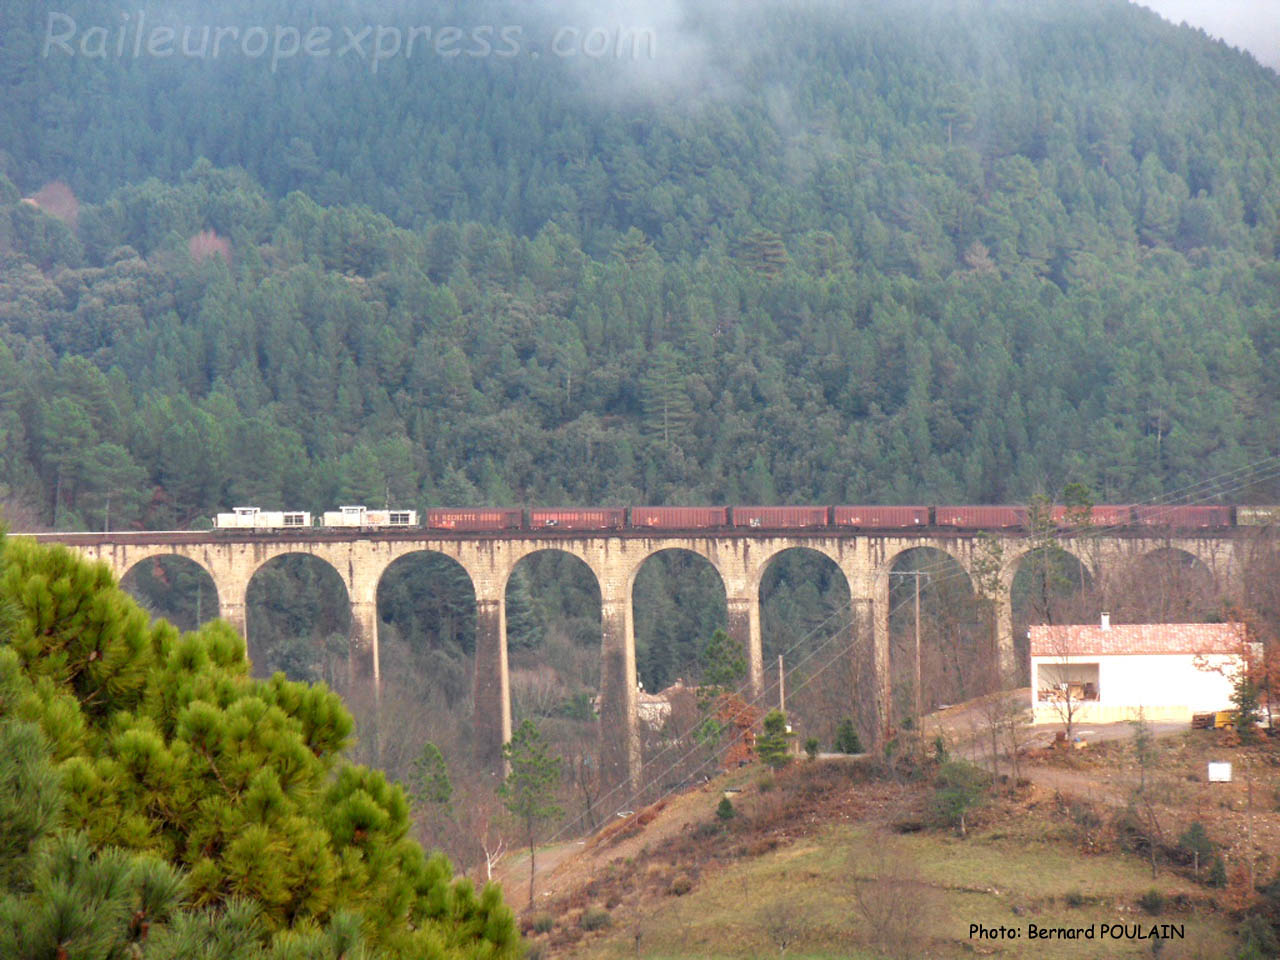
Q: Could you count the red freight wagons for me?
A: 8